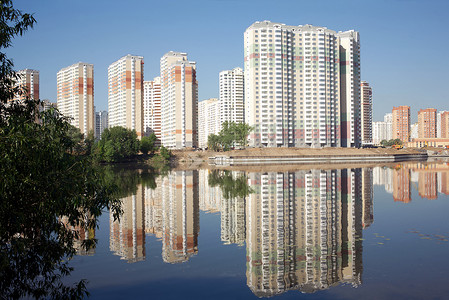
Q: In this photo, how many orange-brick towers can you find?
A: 3